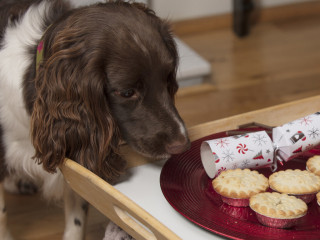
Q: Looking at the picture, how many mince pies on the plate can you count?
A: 5